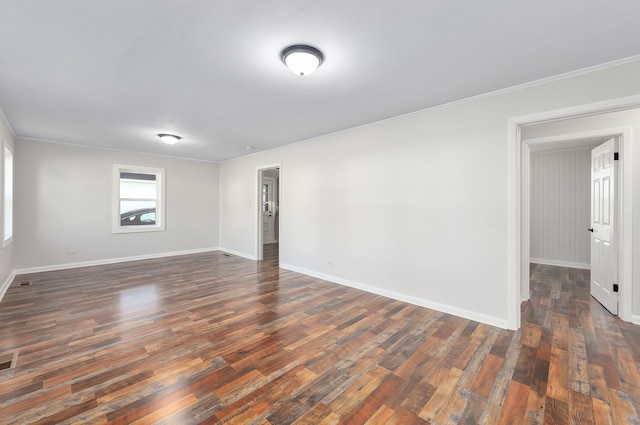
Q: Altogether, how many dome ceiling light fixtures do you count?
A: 2